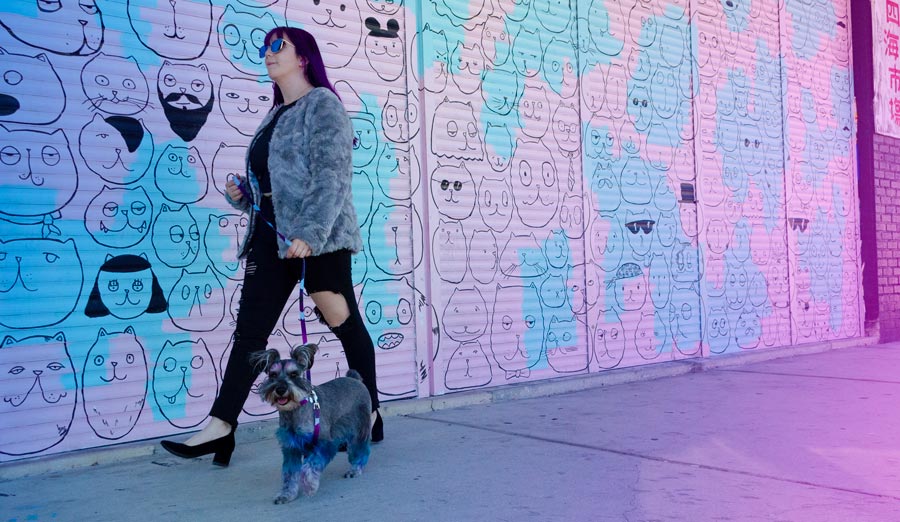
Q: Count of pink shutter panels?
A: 5